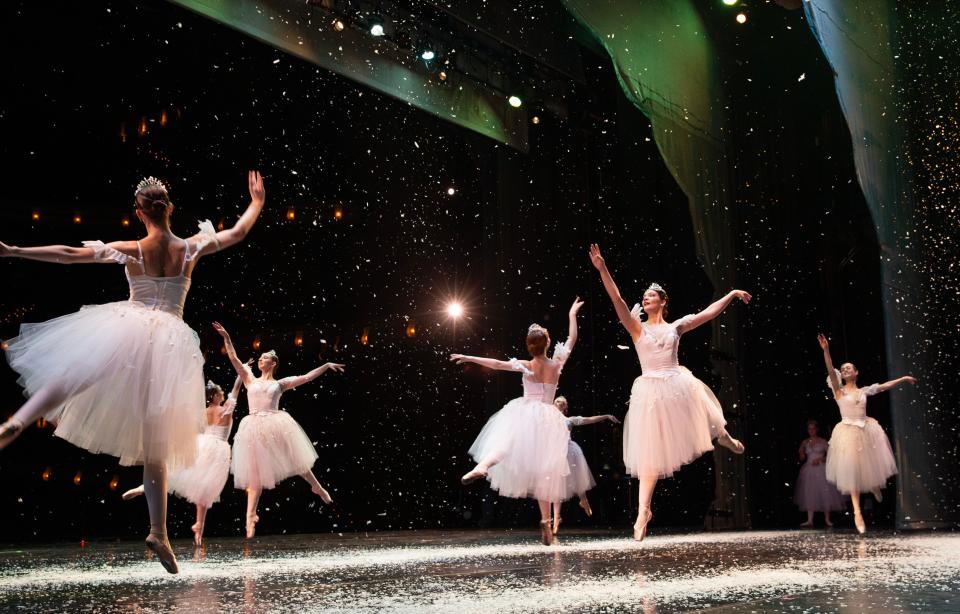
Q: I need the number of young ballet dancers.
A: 8